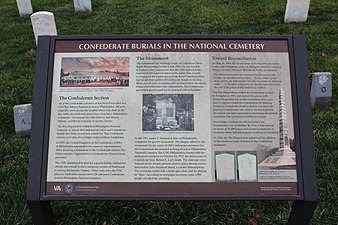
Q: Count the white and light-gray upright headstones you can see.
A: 6